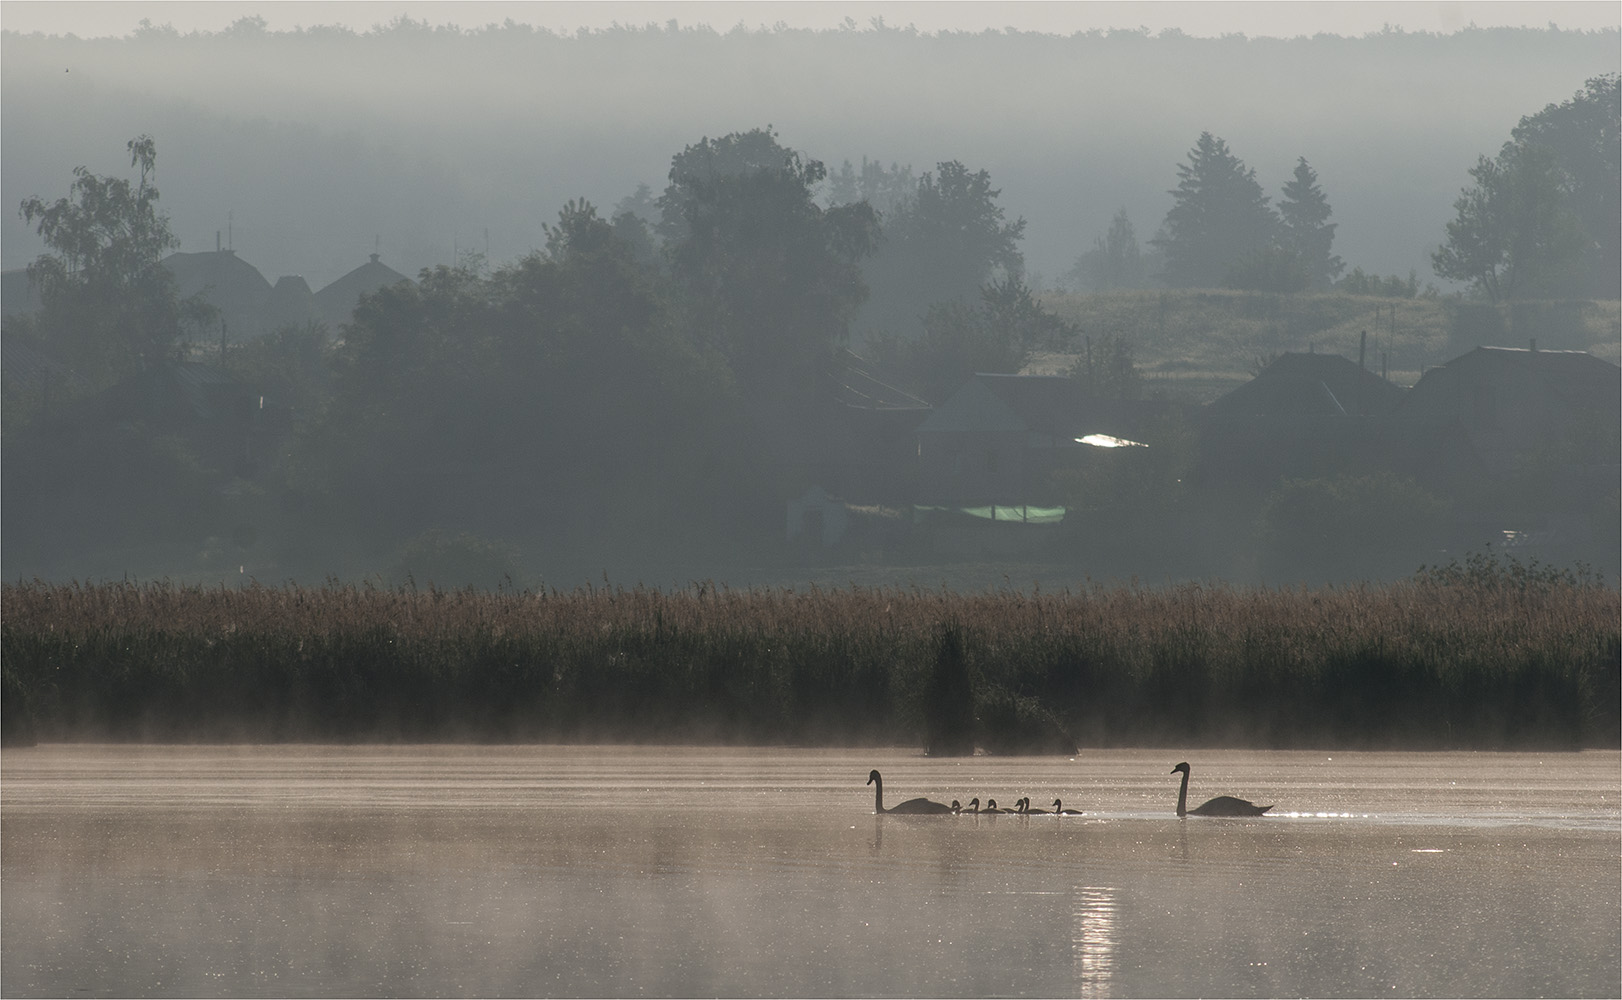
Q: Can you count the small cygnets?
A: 6